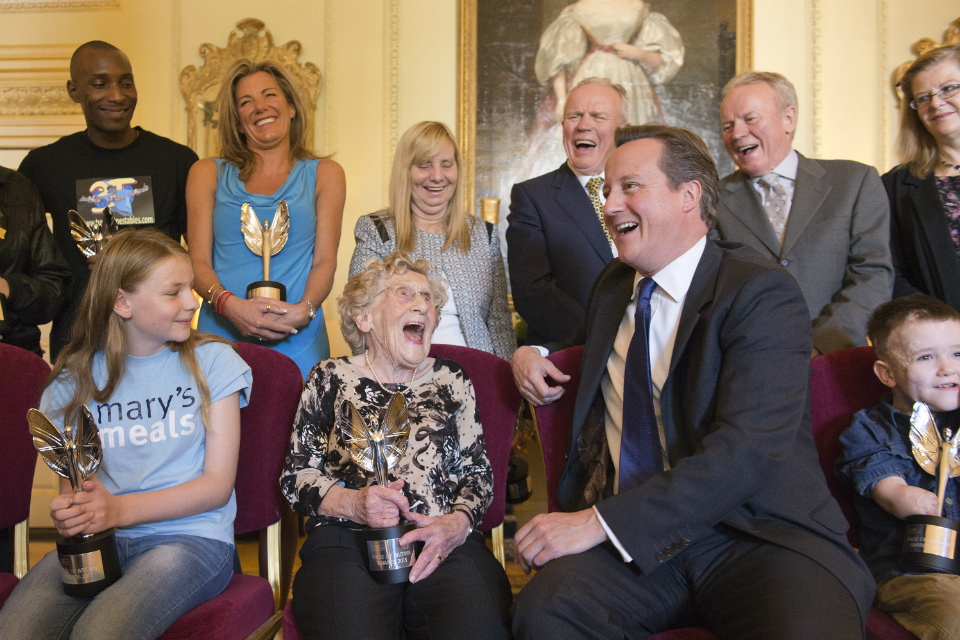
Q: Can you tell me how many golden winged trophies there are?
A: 5